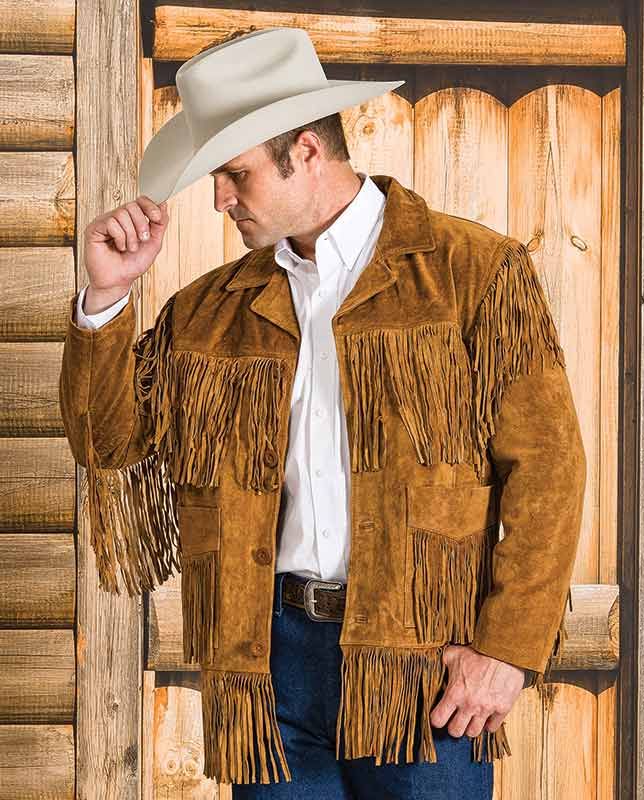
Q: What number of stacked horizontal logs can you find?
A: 9